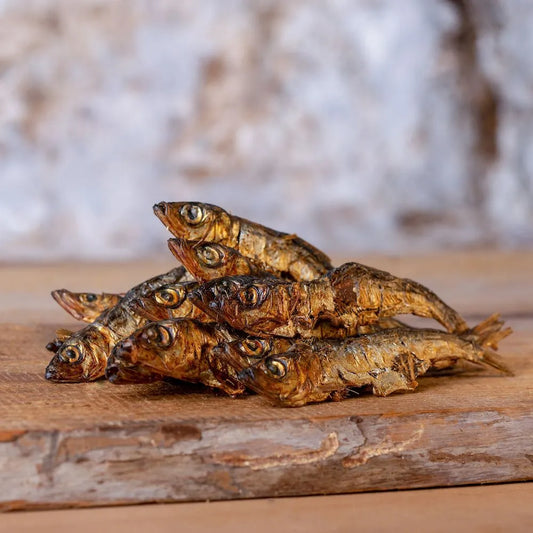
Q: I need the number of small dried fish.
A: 9